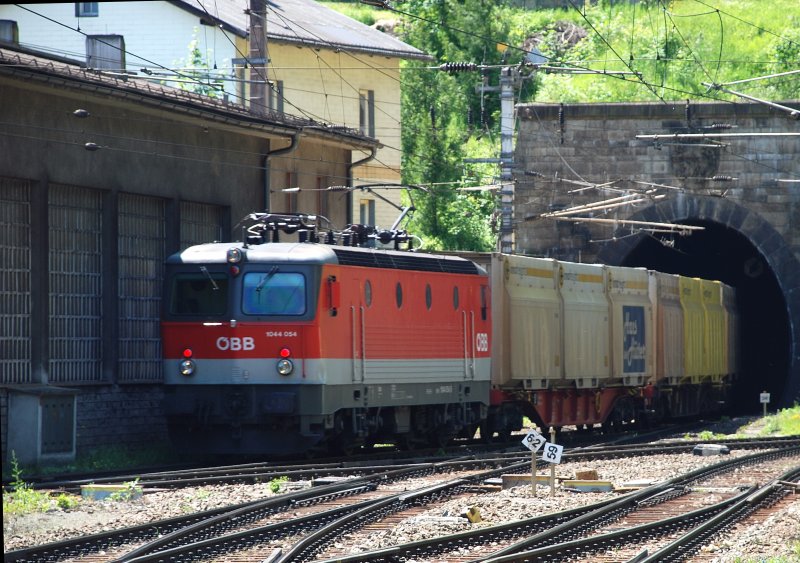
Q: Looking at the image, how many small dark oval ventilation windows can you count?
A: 4